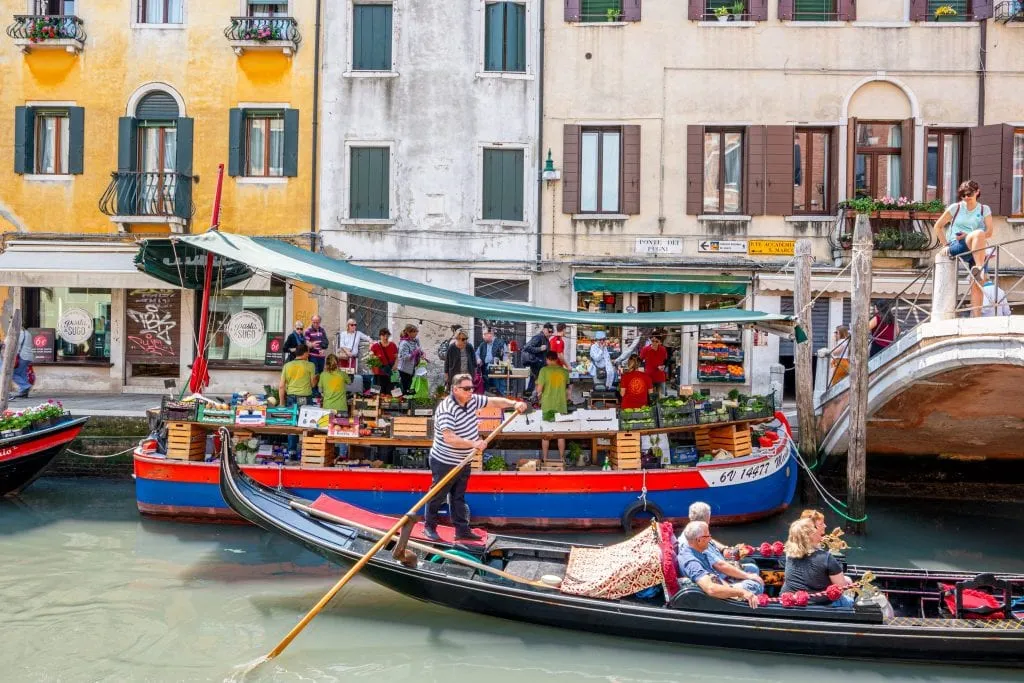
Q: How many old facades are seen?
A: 3